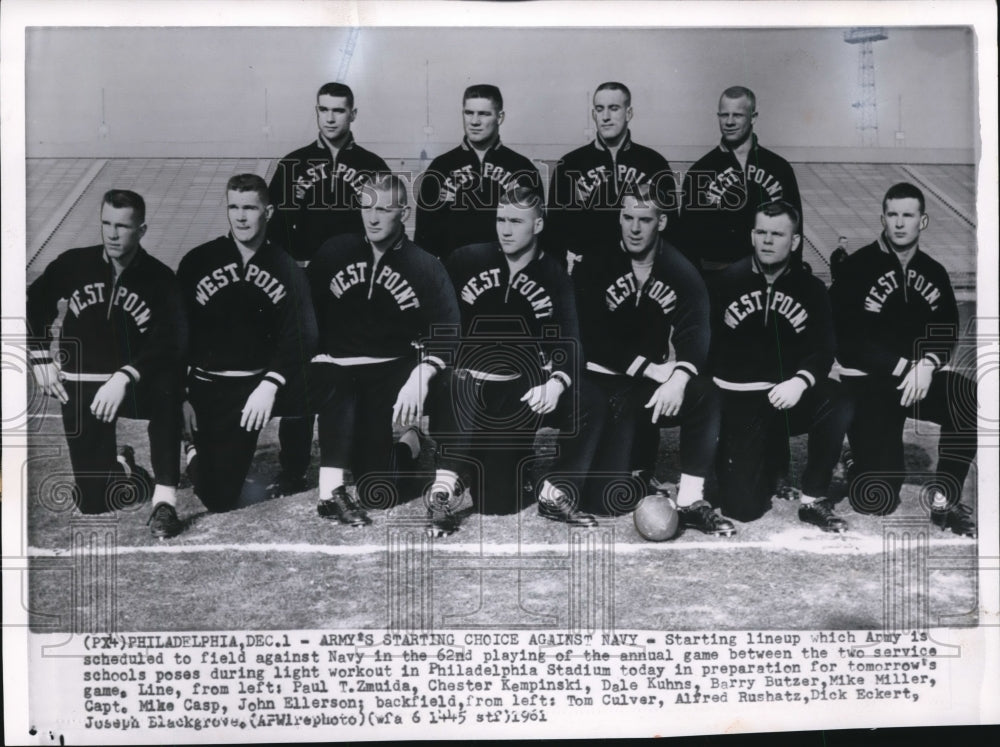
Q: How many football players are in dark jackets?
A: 11